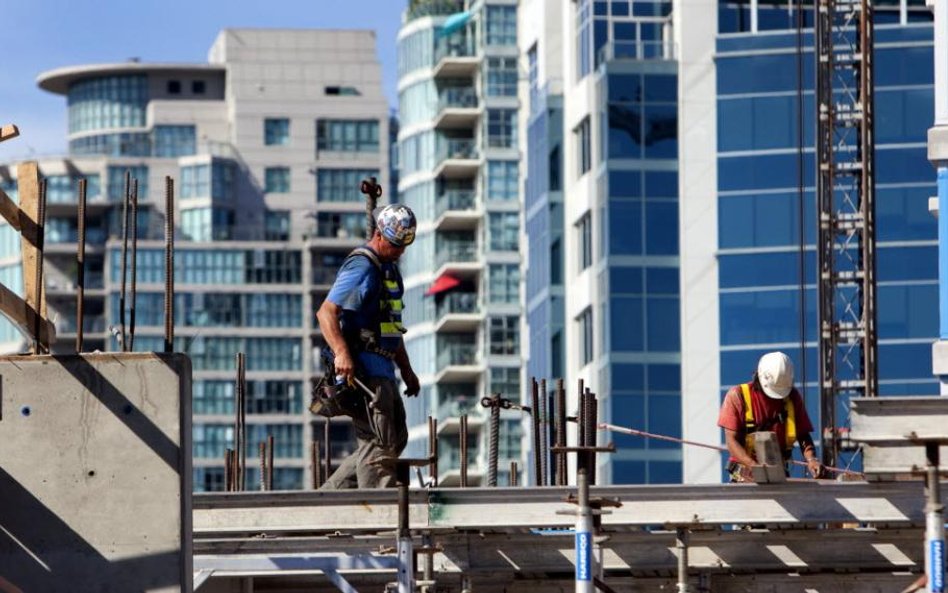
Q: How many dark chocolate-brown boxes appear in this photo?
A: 0